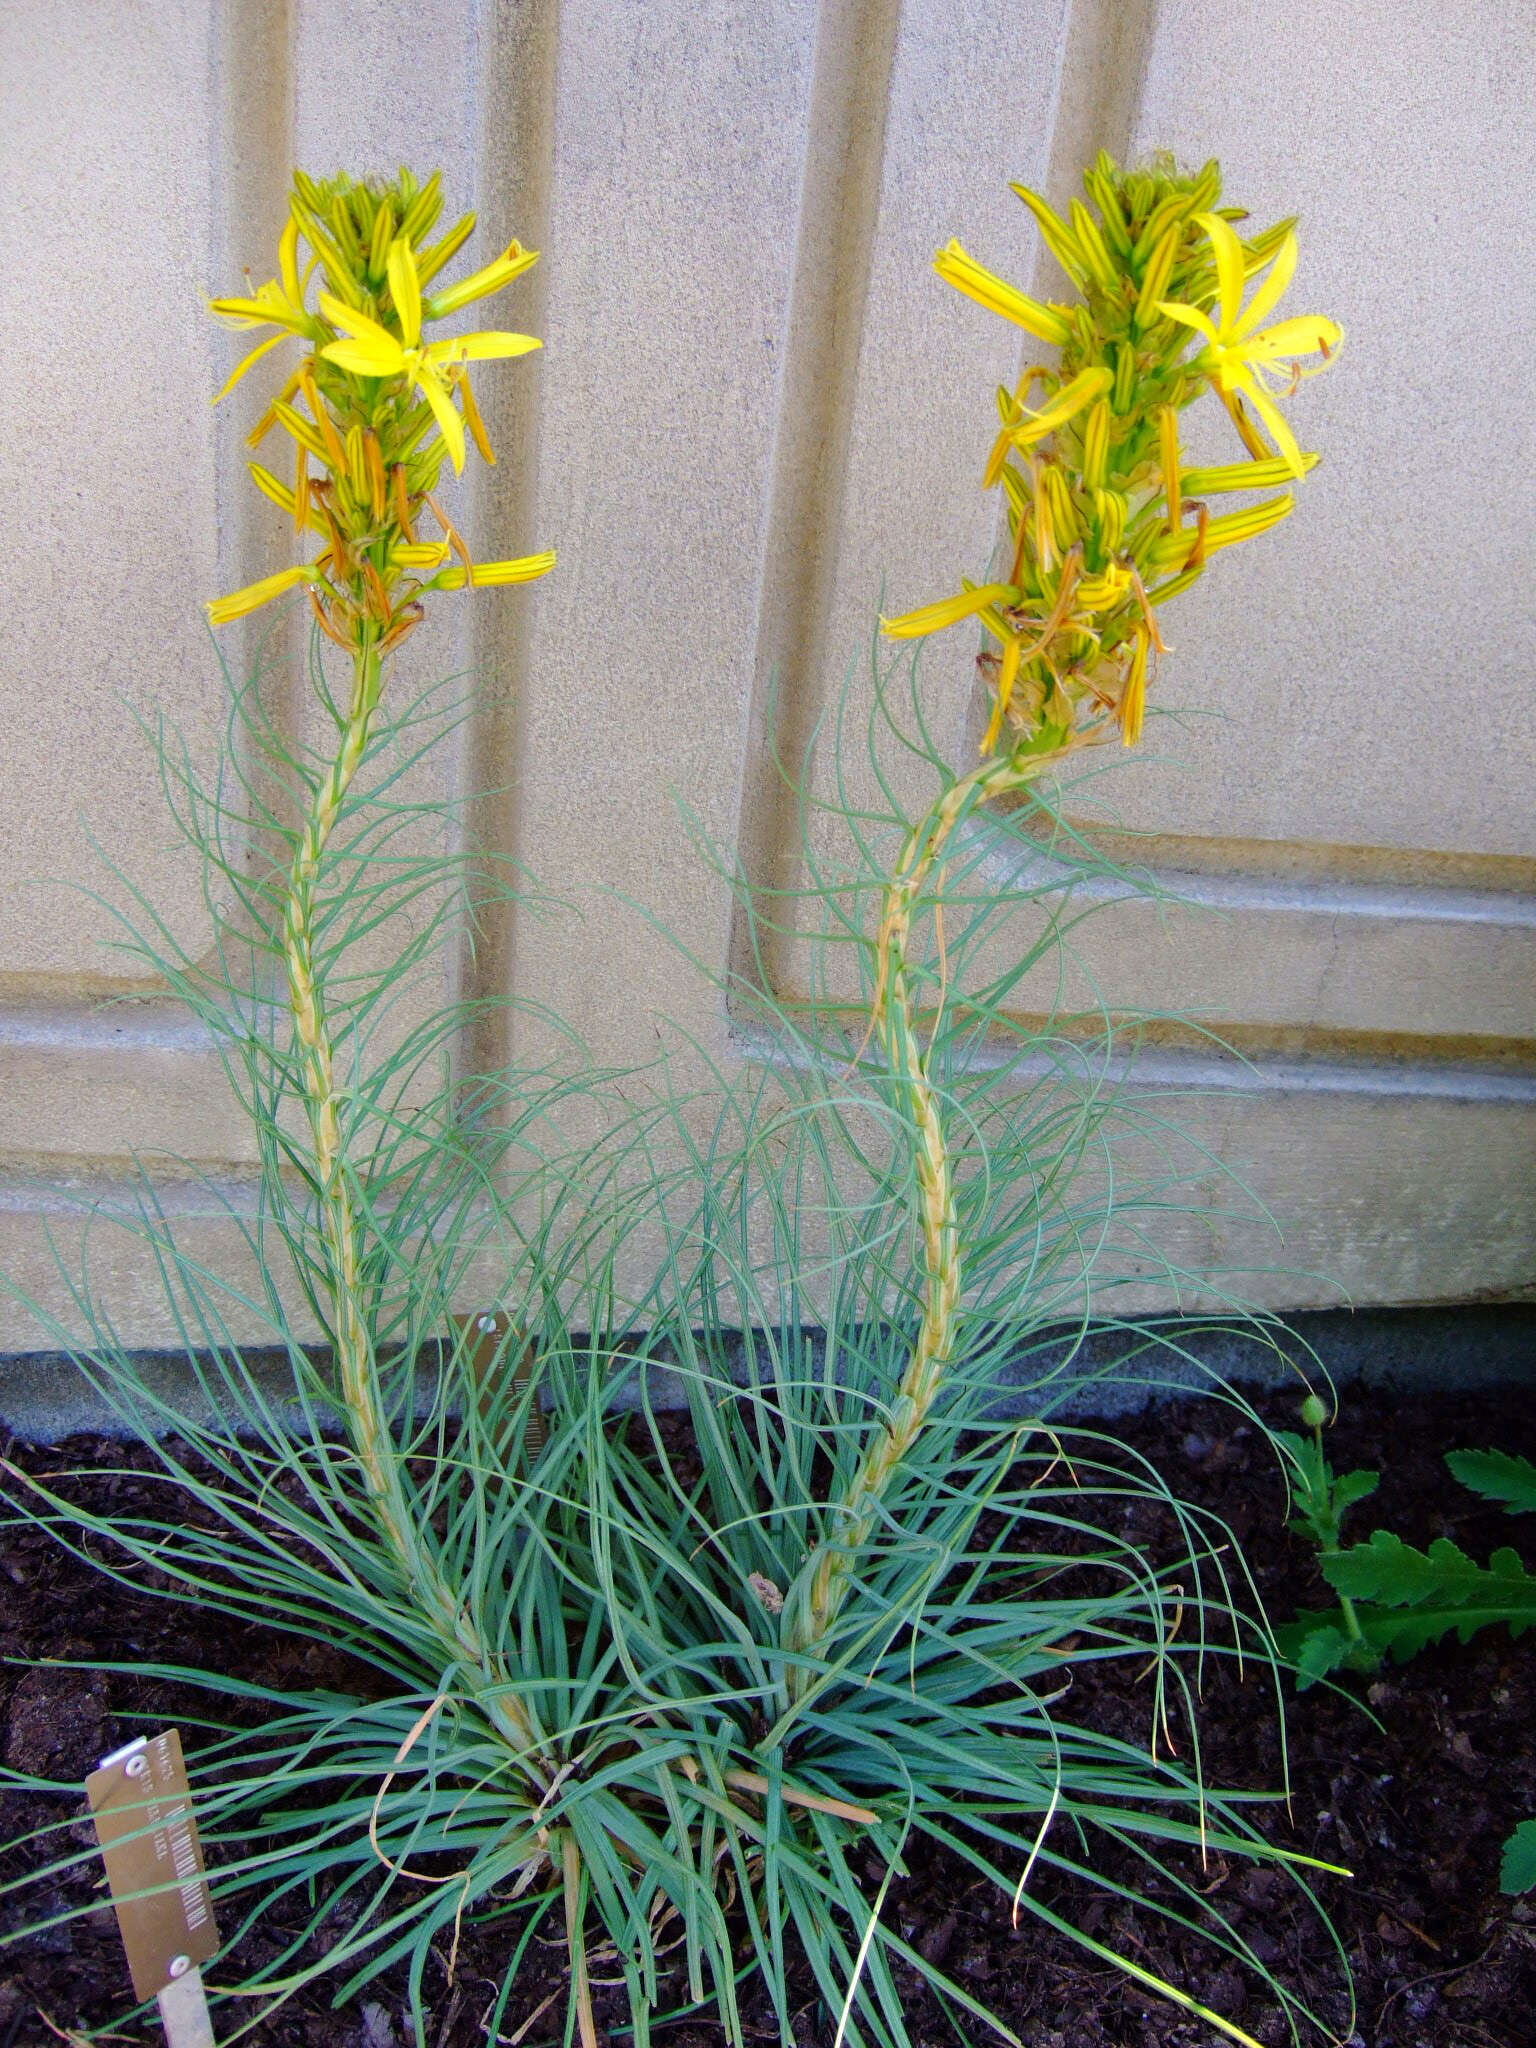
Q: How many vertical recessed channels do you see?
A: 4